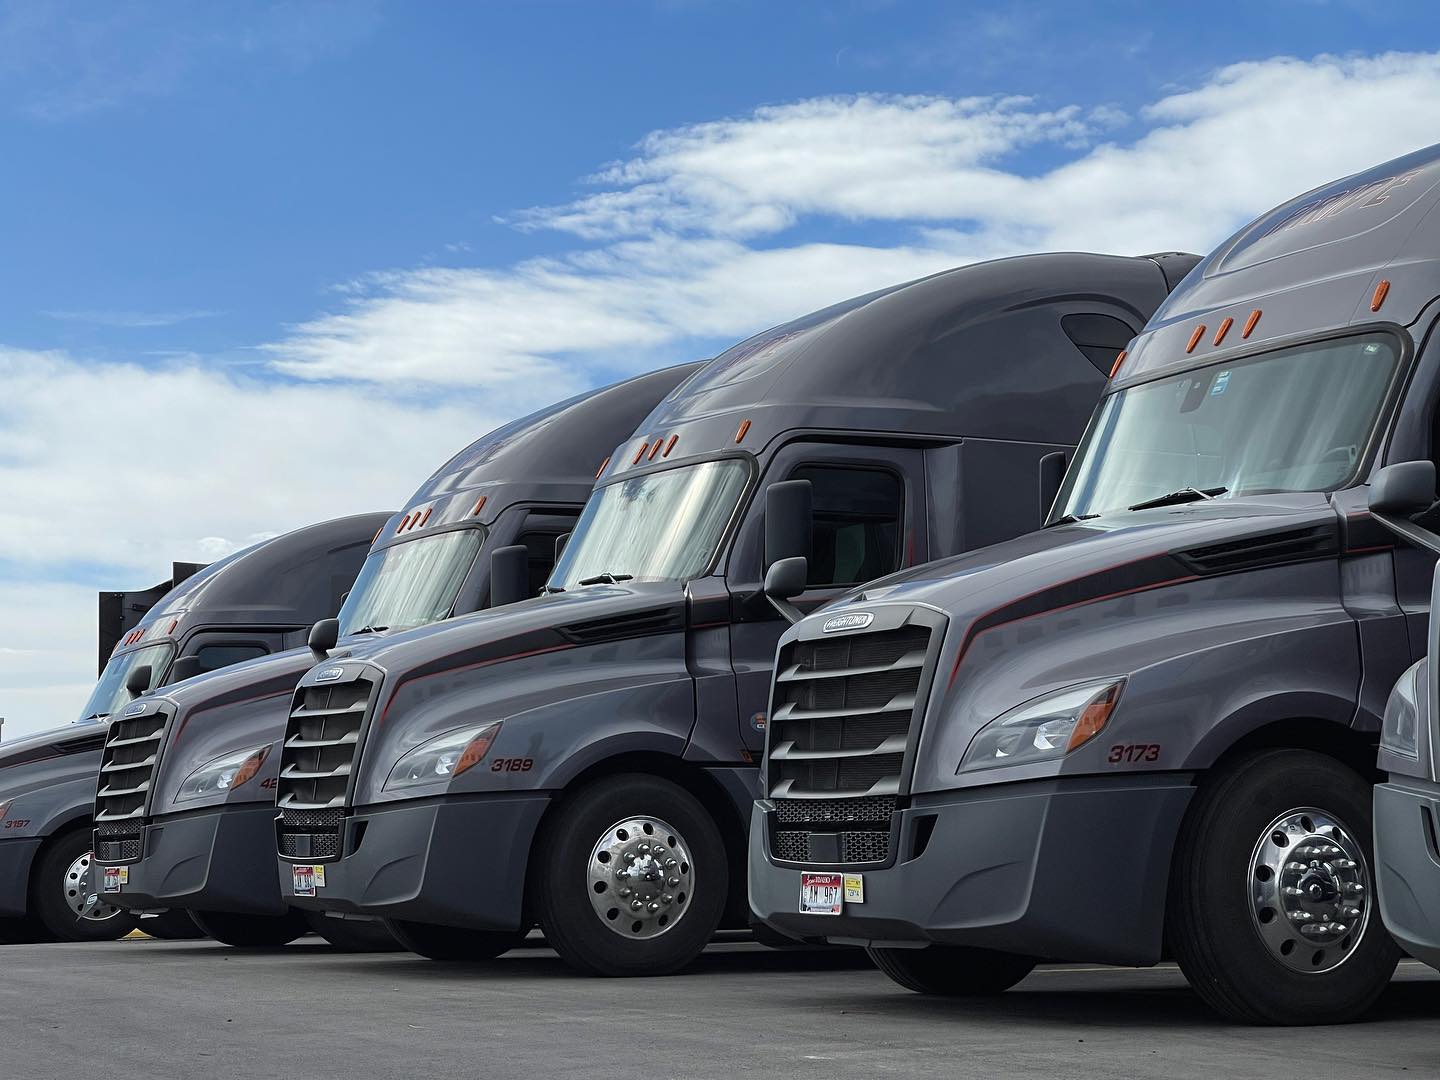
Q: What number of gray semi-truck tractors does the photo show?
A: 5